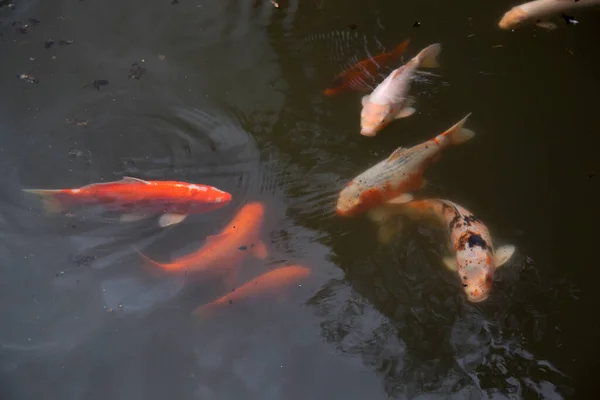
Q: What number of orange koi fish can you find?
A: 4